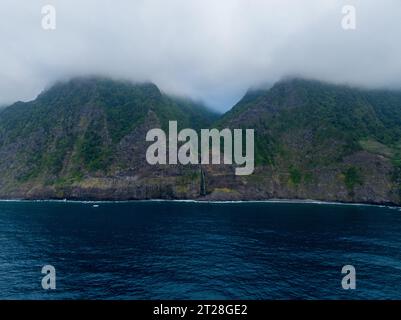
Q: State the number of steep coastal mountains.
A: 2